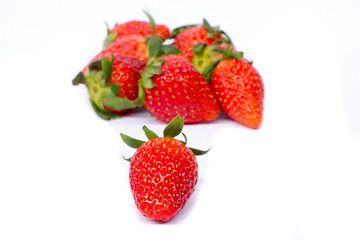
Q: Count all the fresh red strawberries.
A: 8